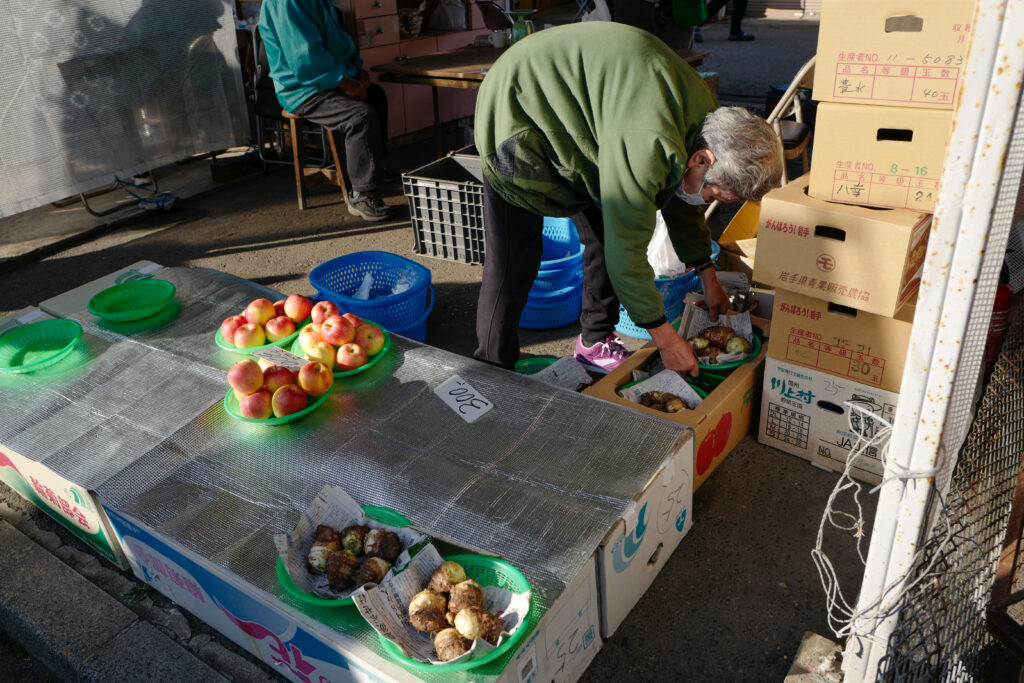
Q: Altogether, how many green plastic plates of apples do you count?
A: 3